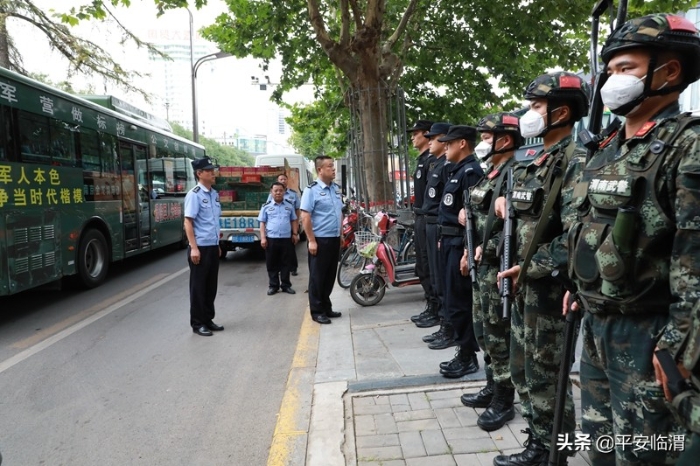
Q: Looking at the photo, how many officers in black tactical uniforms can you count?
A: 3